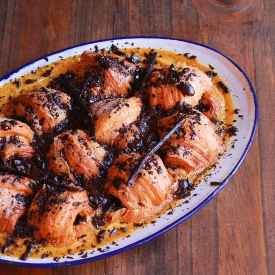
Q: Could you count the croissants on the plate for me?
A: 10